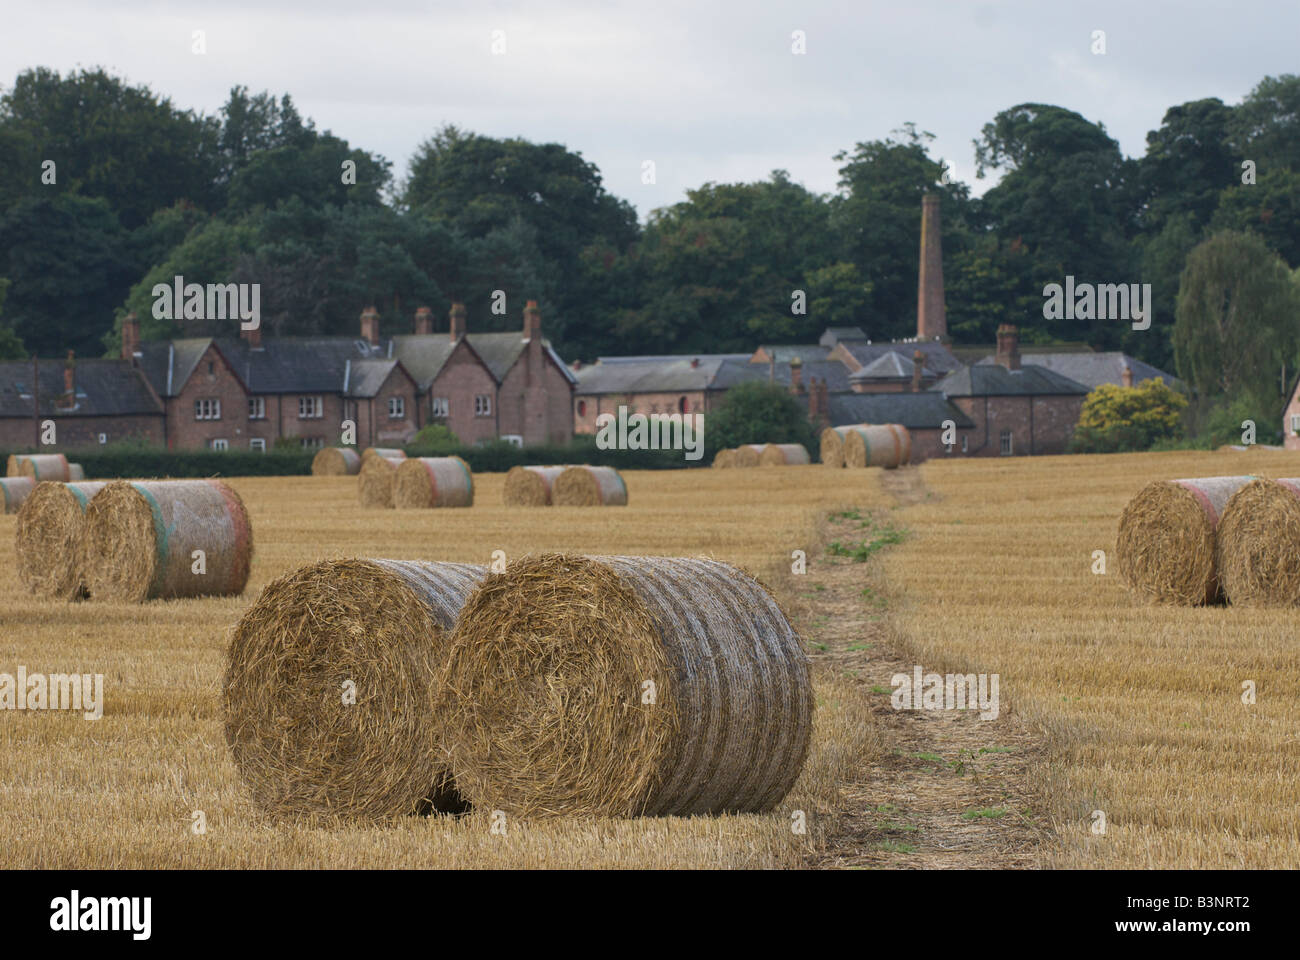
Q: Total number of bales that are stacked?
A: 0